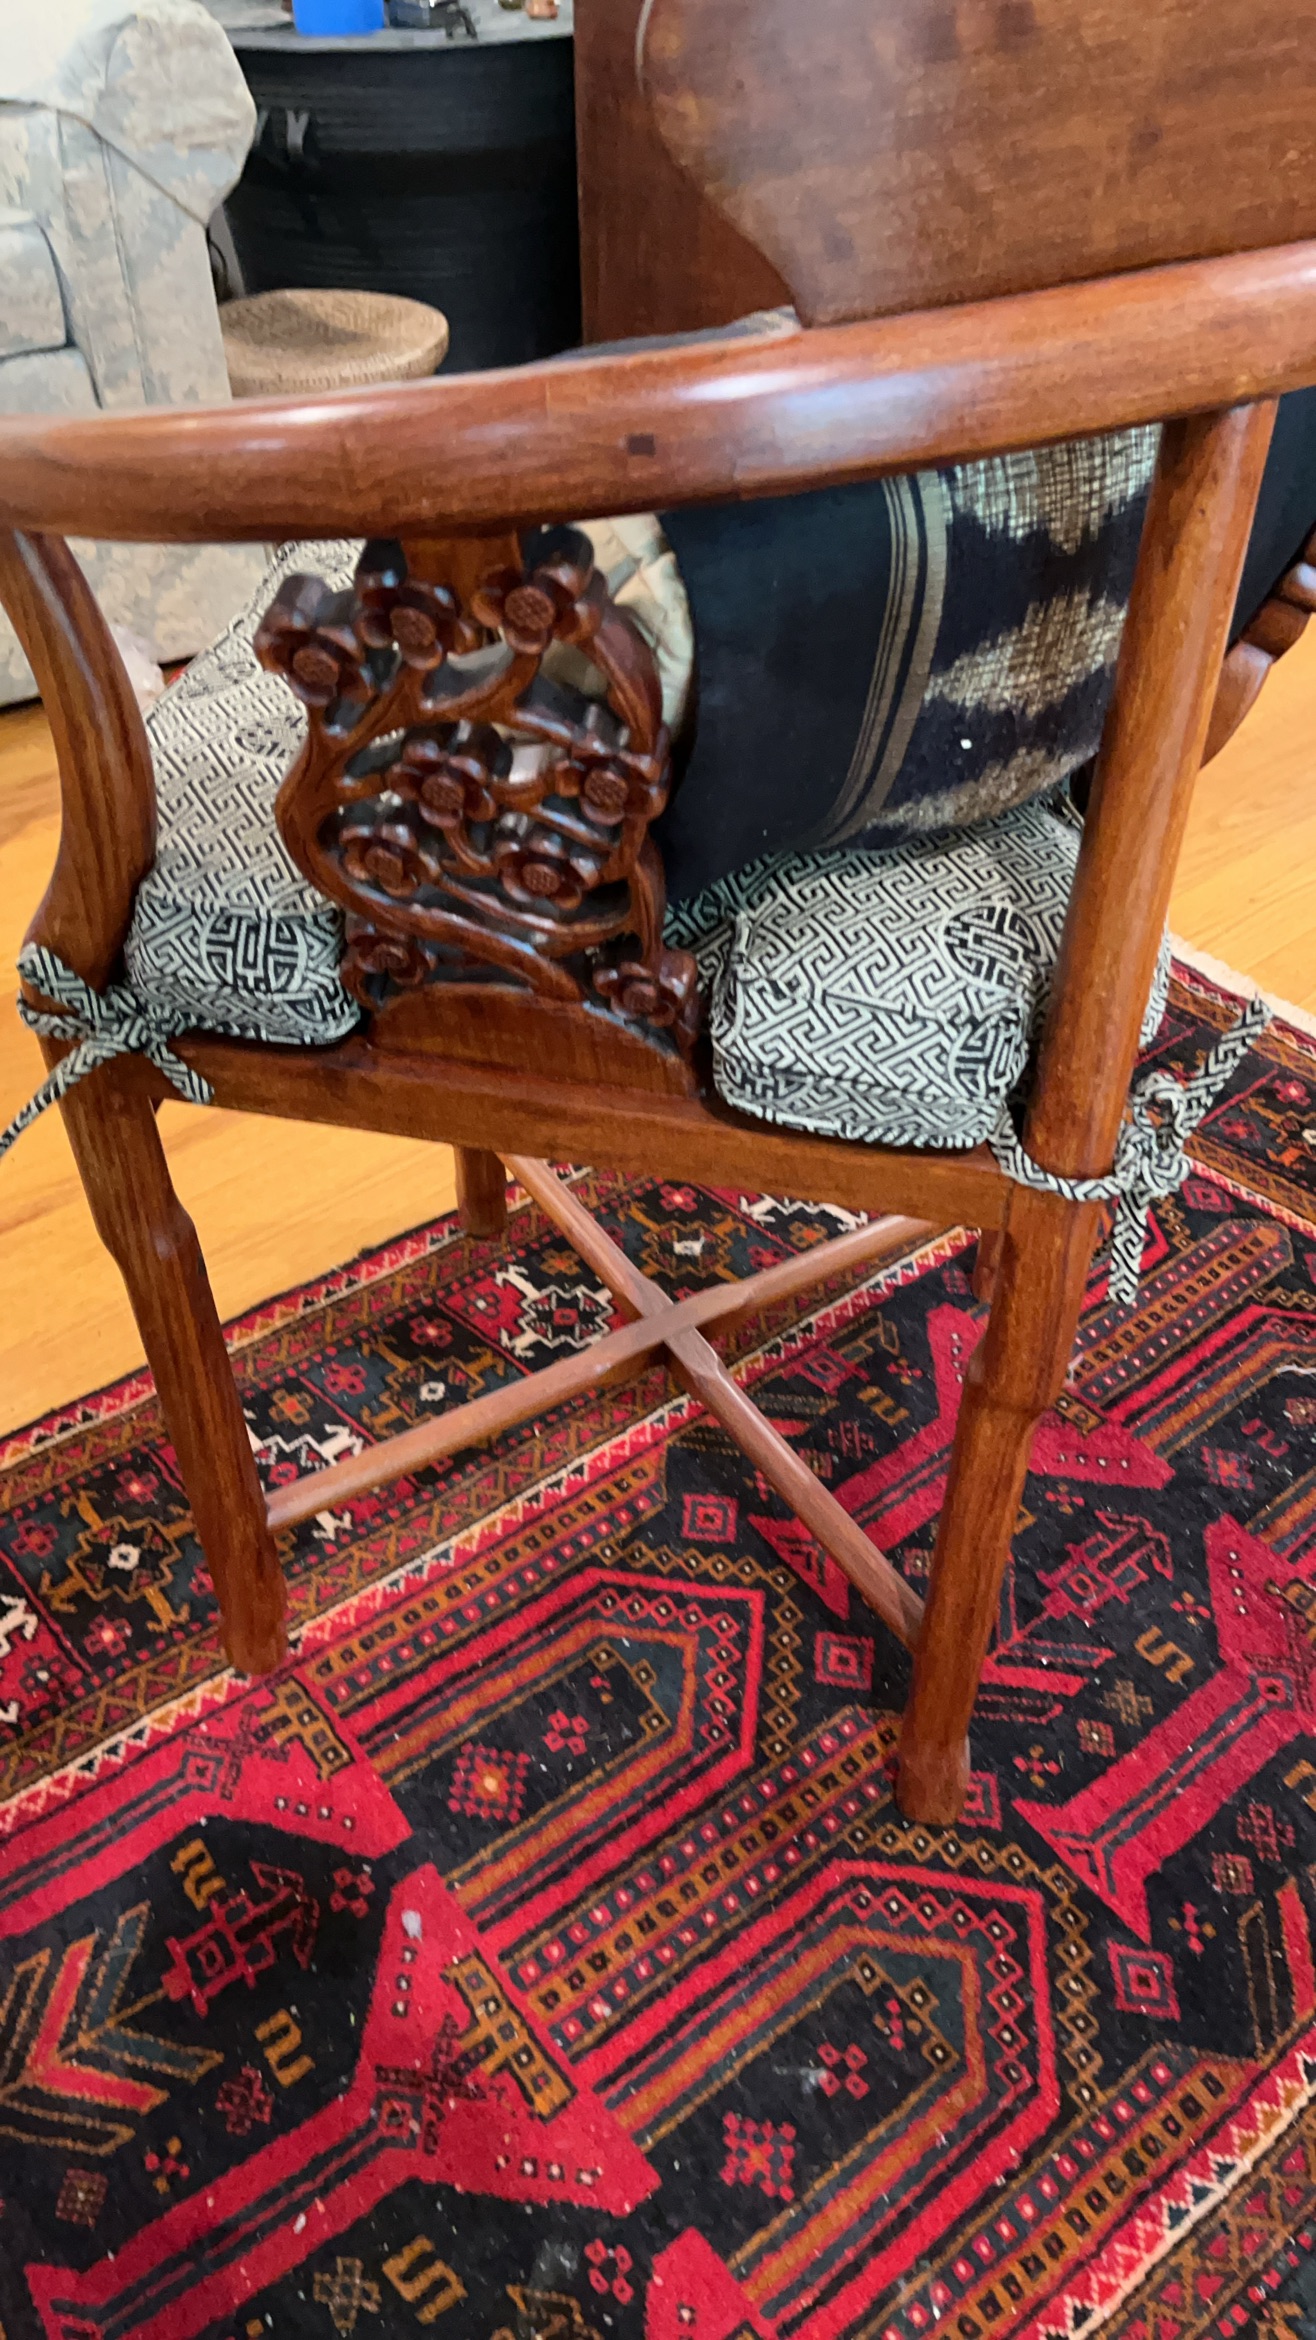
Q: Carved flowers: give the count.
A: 9